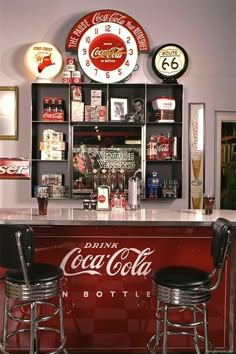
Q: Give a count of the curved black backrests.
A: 2